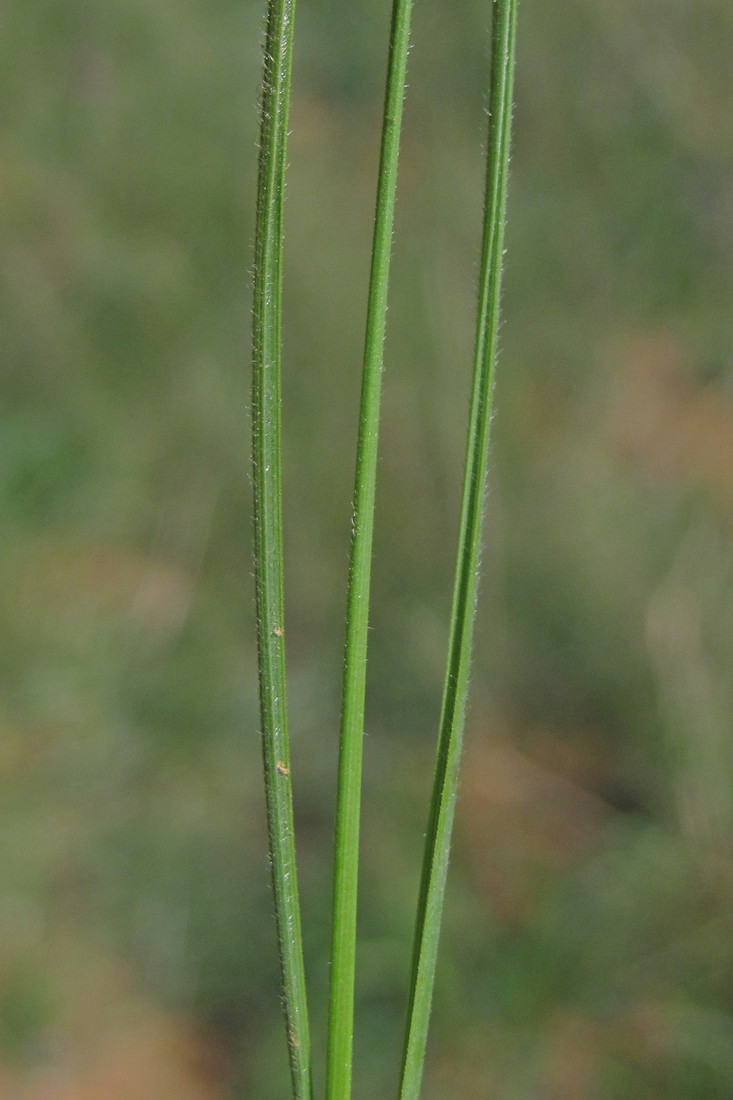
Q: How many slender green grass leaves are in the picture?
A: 3